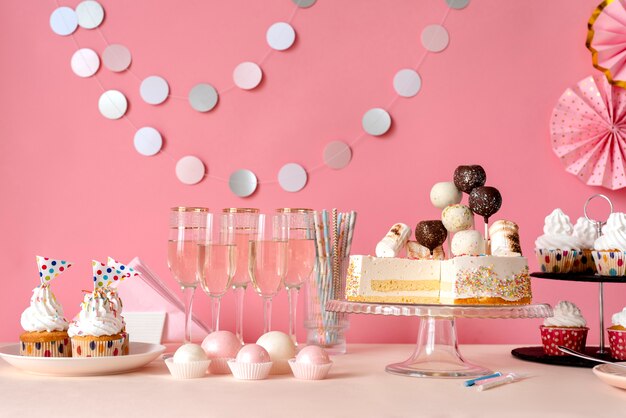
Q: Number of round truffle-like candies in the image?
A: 5